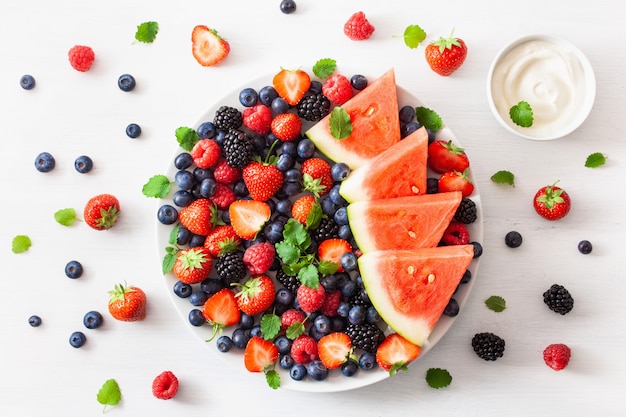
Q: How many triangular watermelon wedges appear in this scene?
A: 4